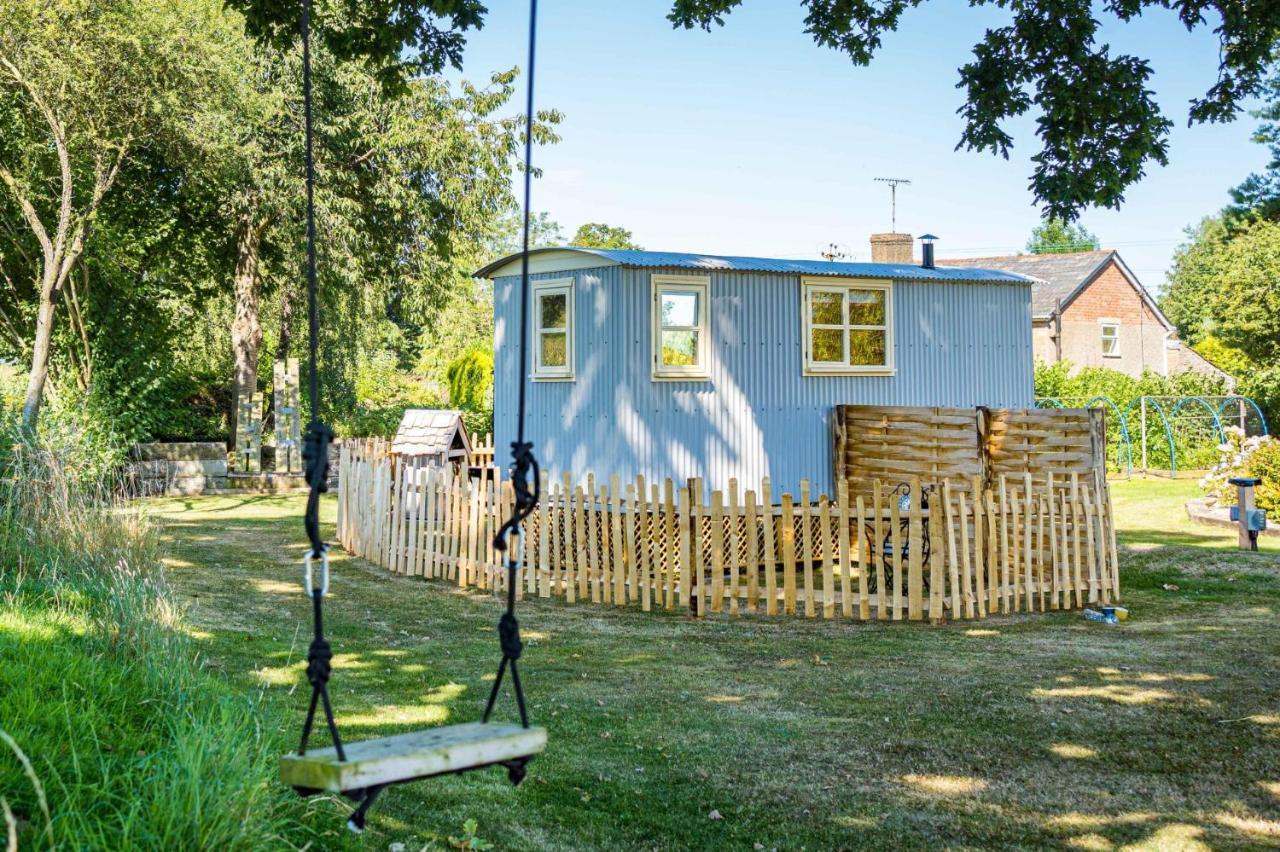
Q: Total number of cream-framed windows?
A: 3